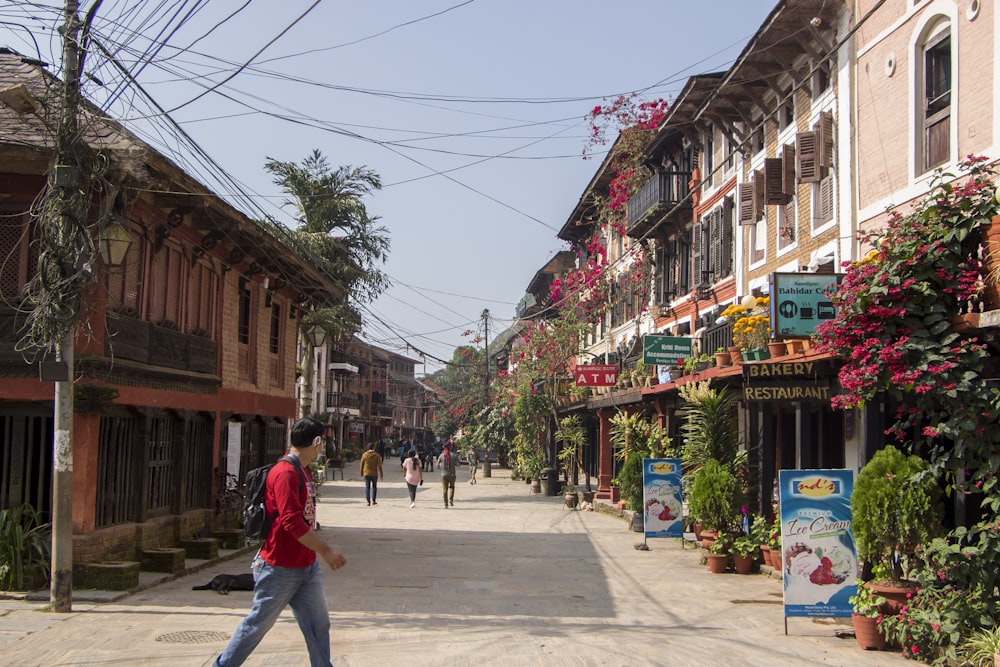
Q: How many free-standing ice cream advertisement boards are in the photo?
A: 2